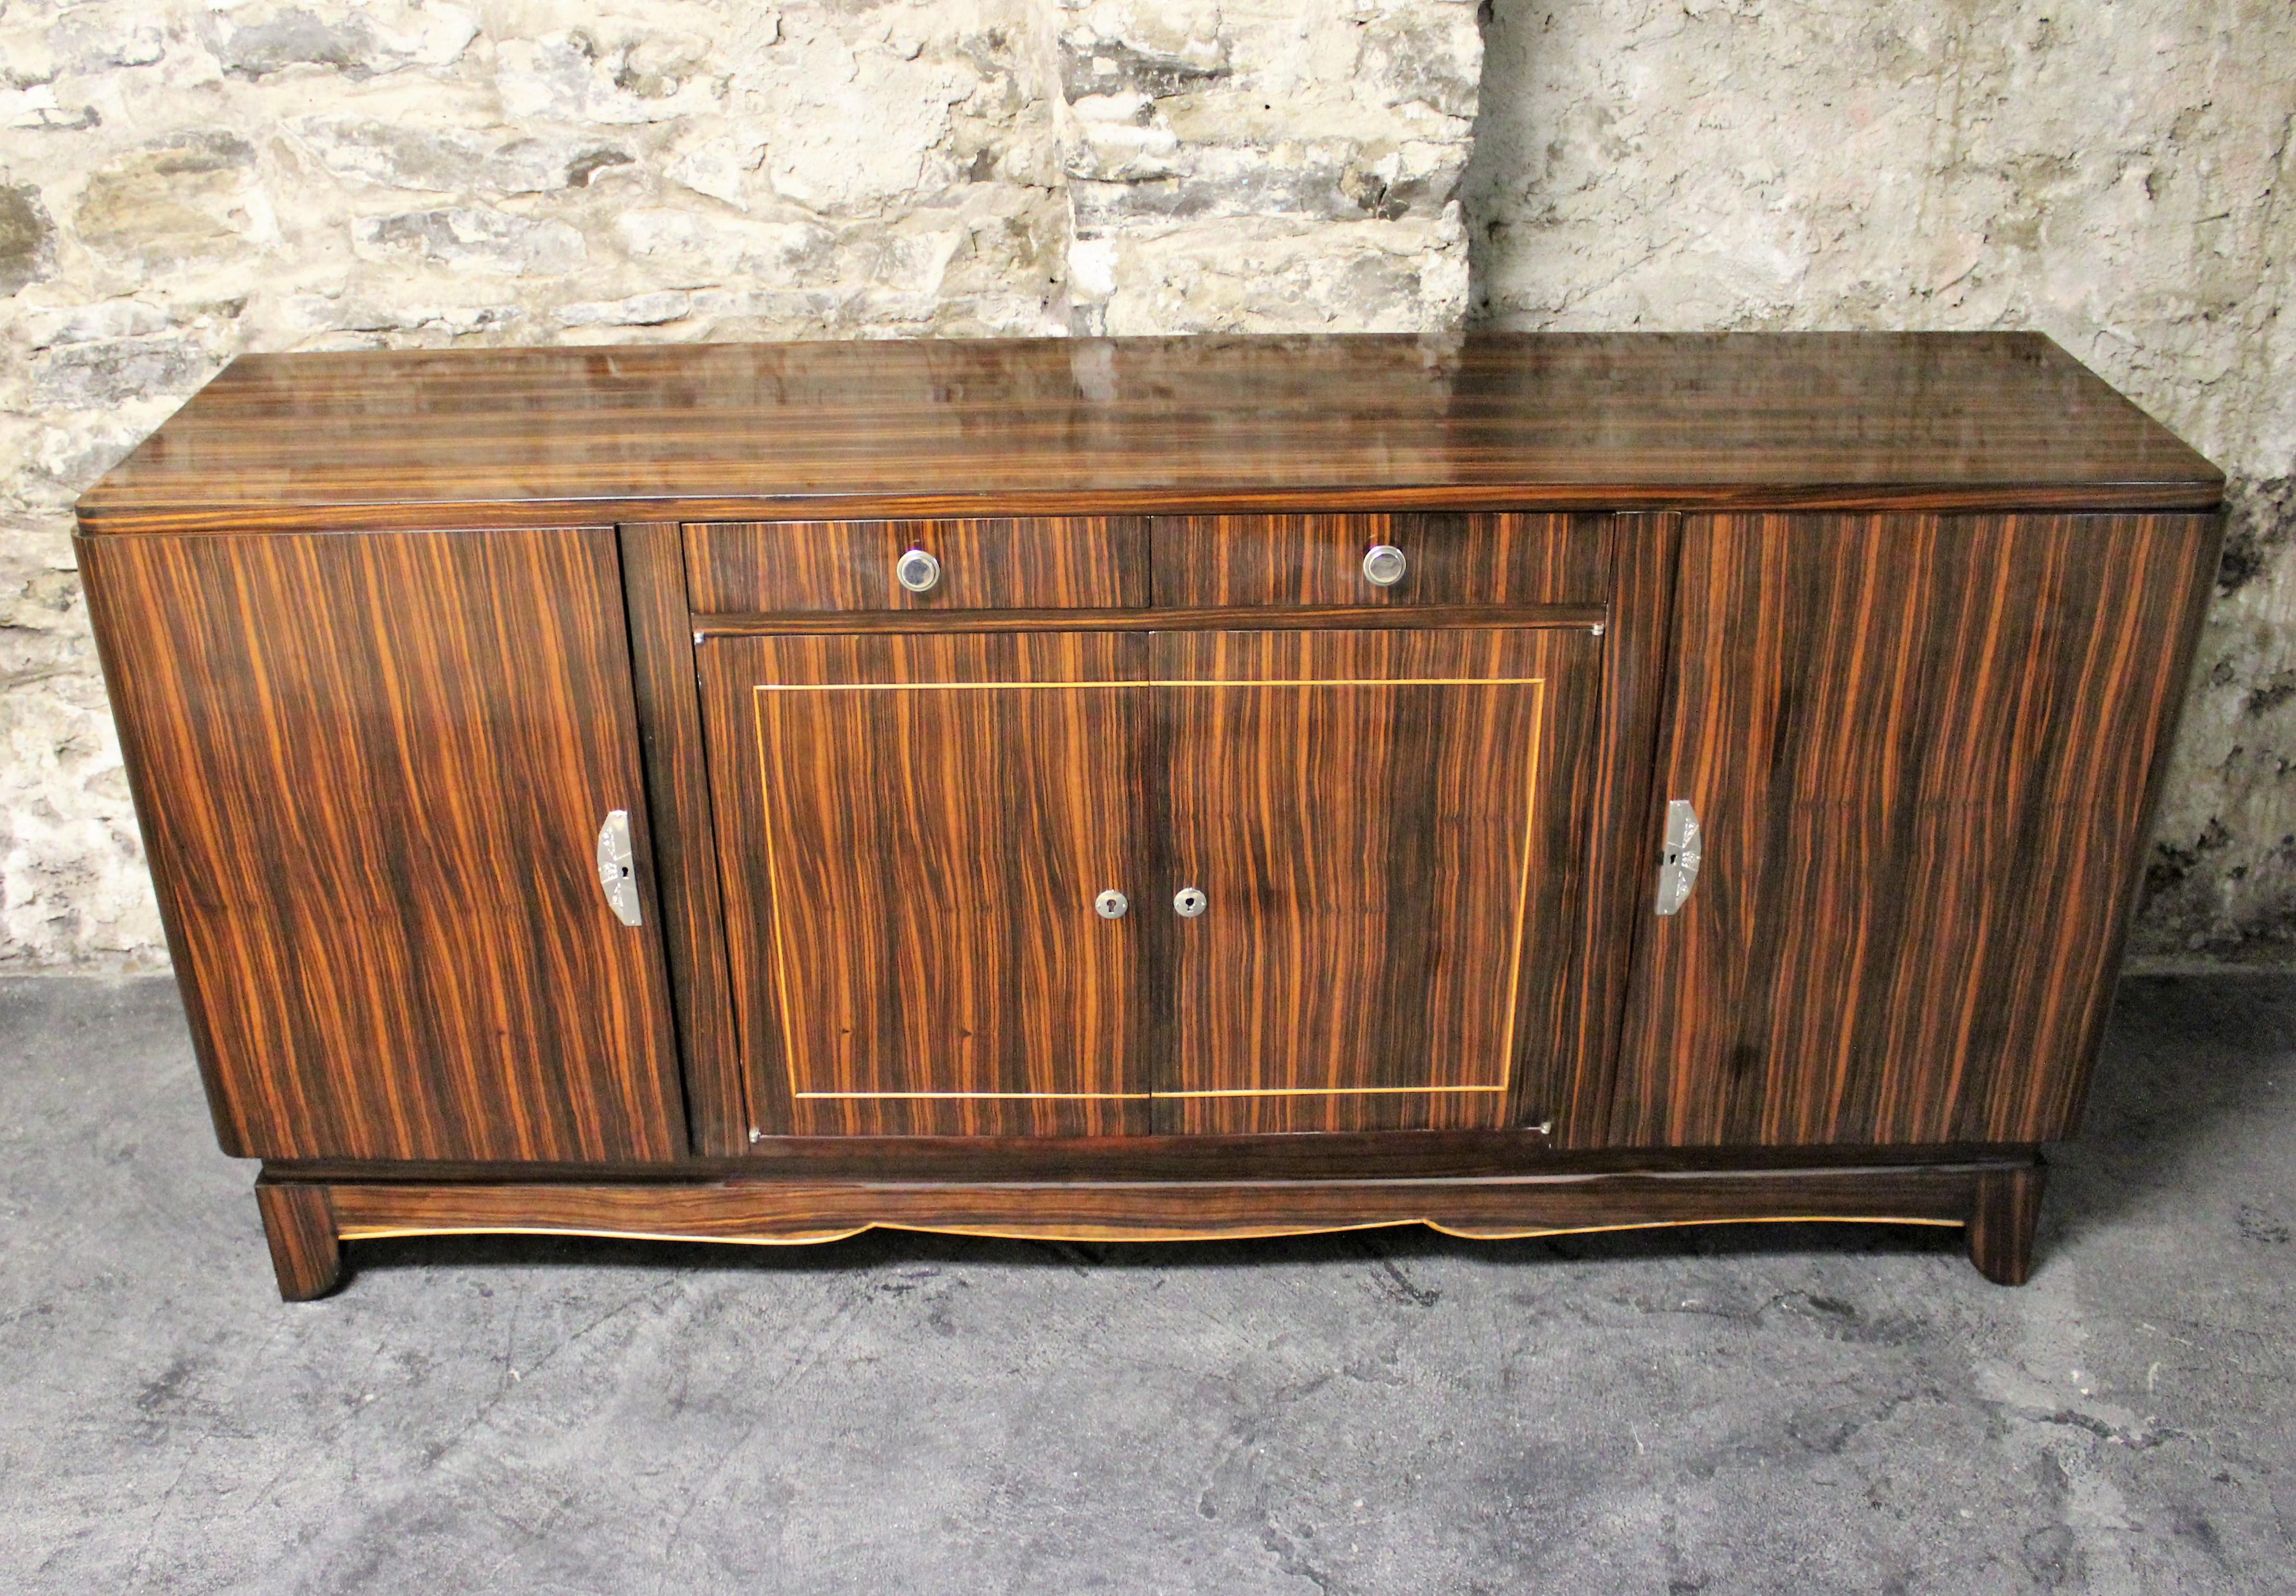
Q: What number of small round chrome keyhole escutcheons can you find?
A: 2